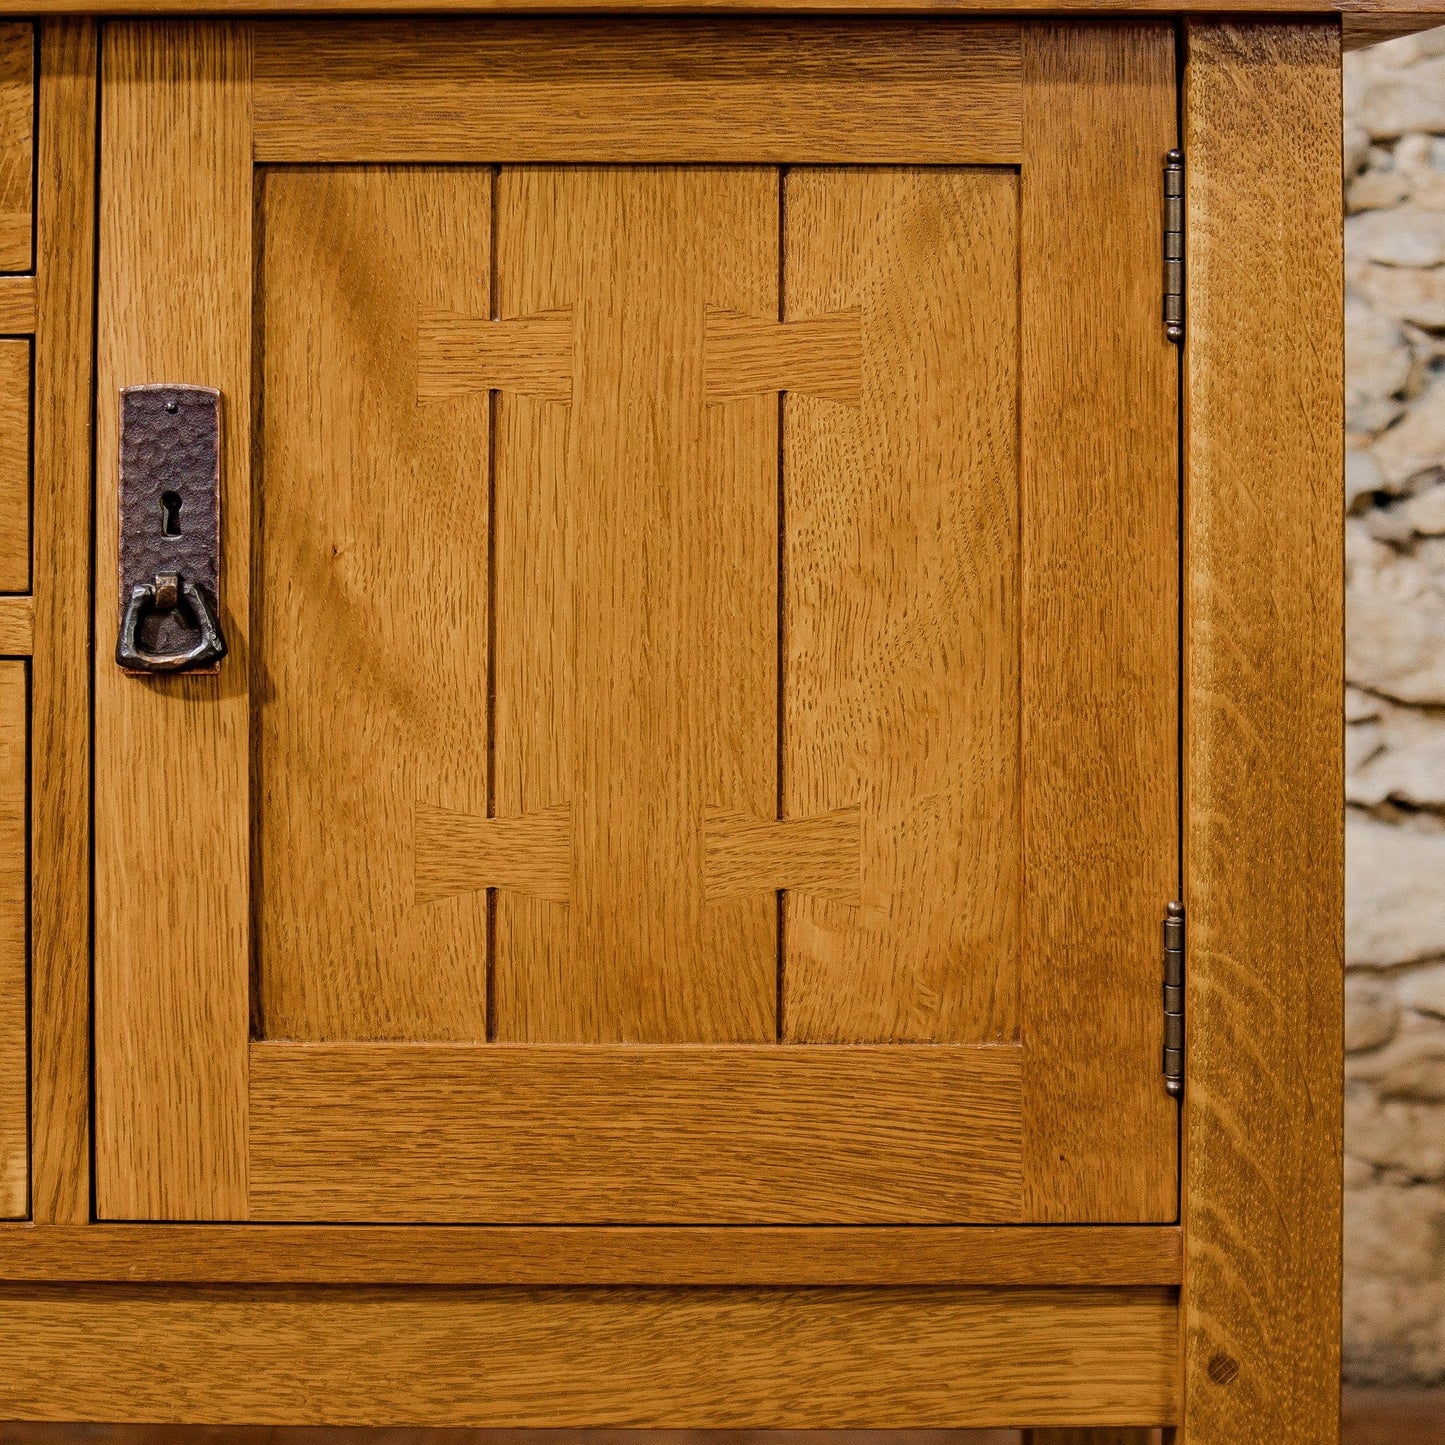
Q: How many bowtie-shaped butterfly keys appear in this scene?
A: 4